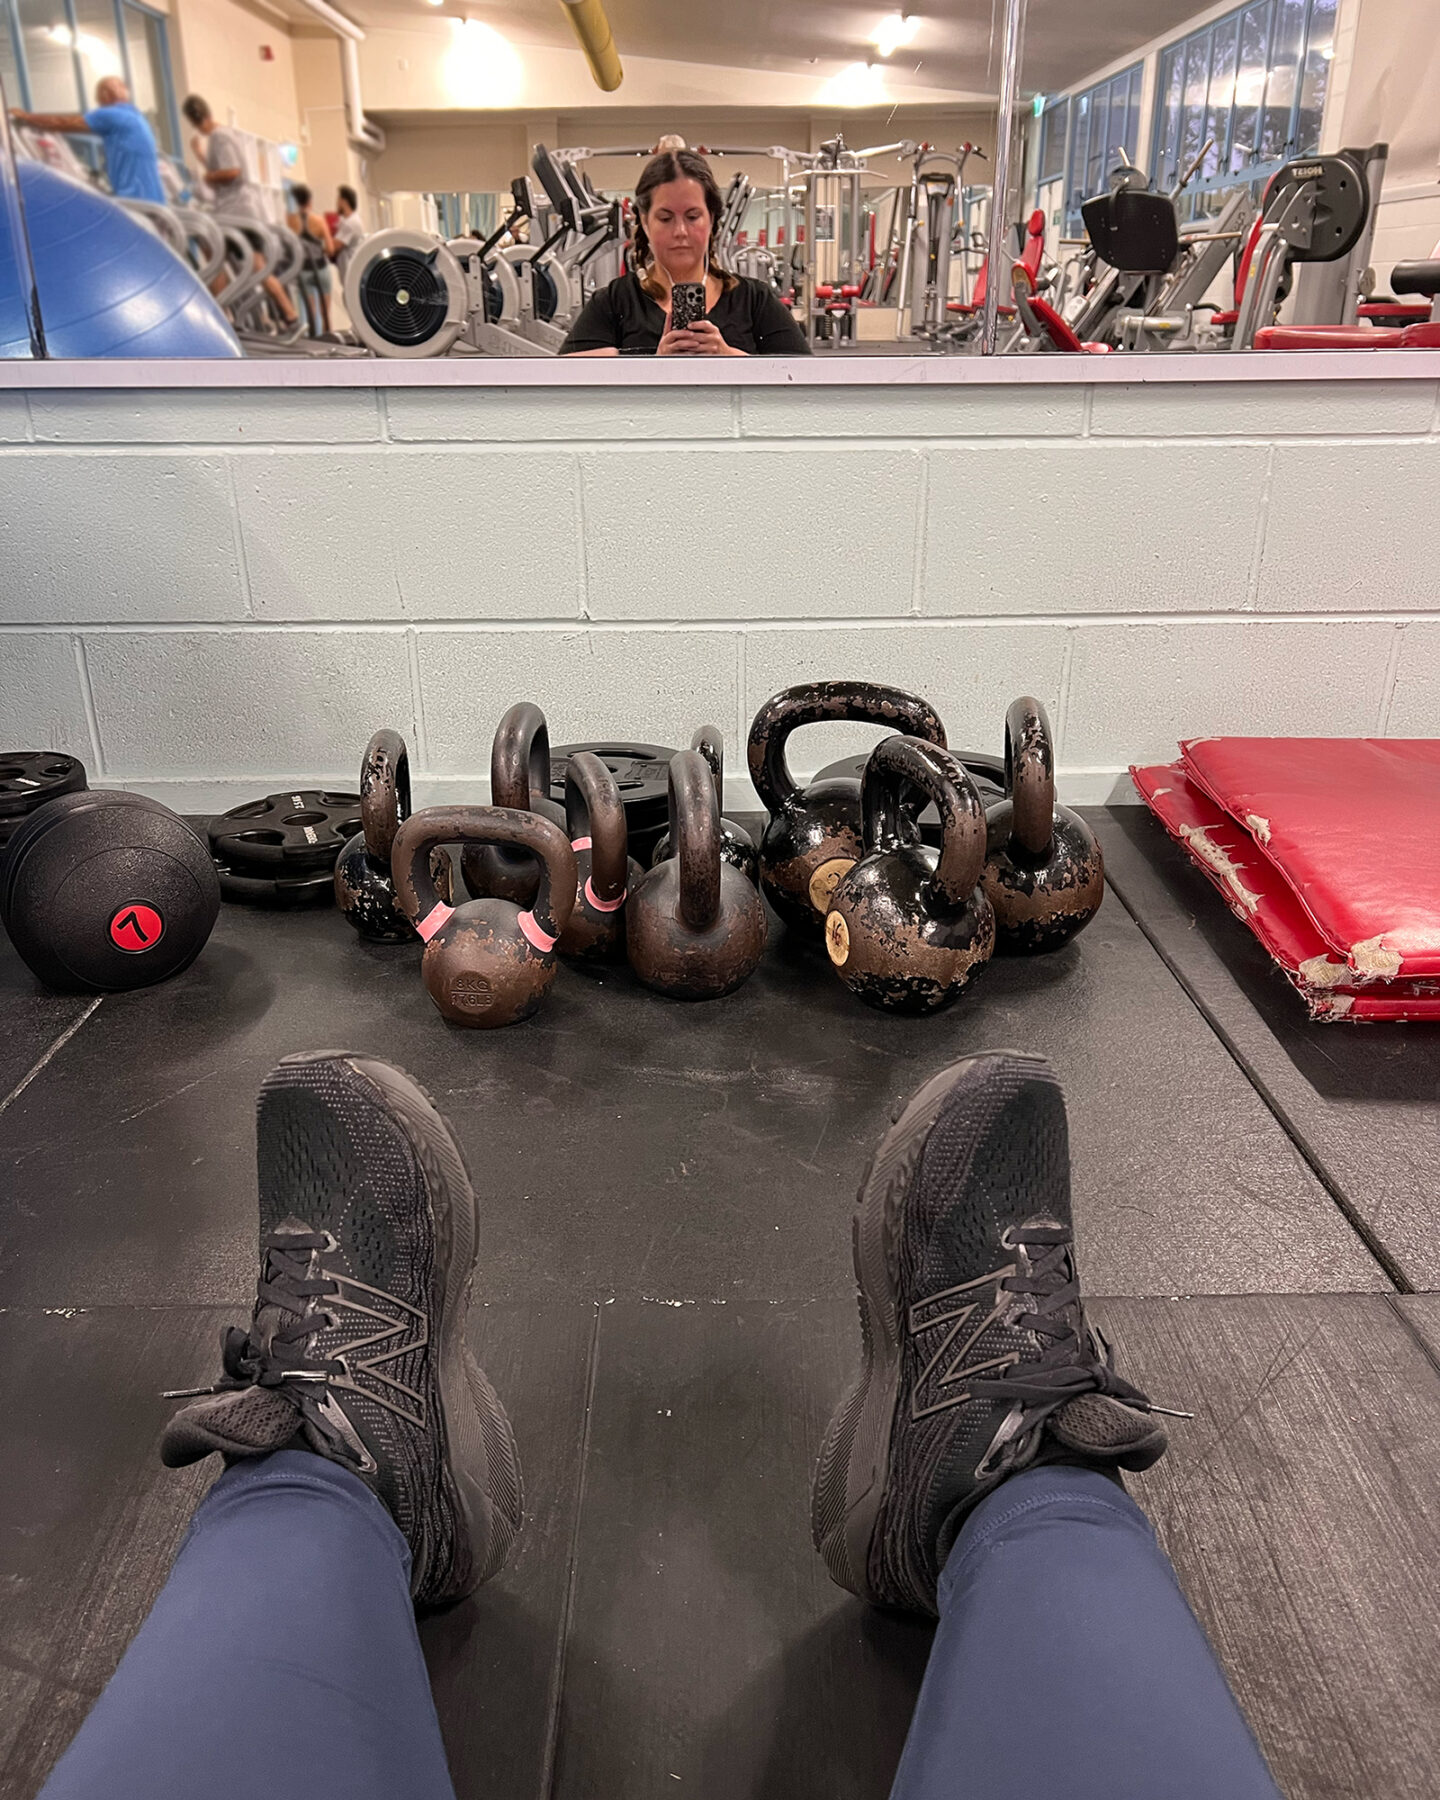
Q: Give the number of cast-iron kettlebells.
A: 9